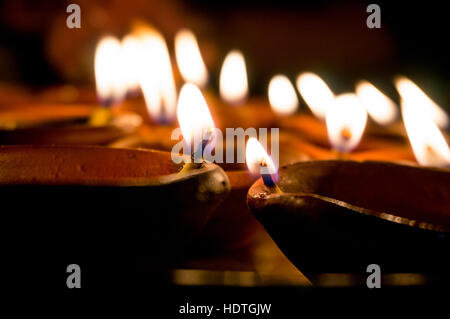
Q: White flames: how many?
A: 13